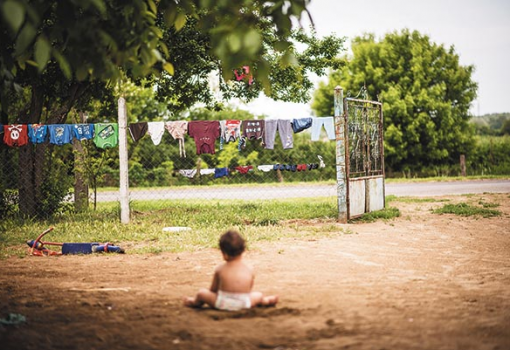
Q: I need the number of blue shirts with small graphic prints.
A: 3